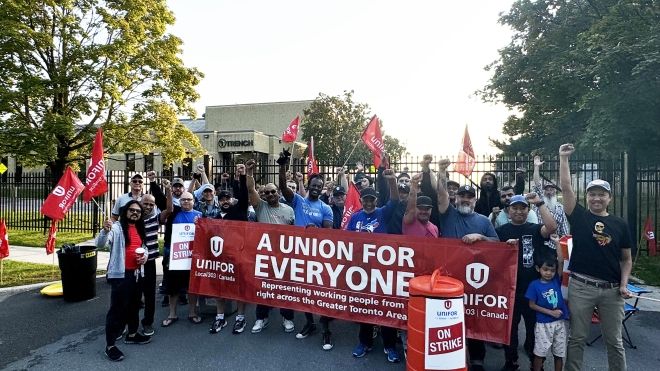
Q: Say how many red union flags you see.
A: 10